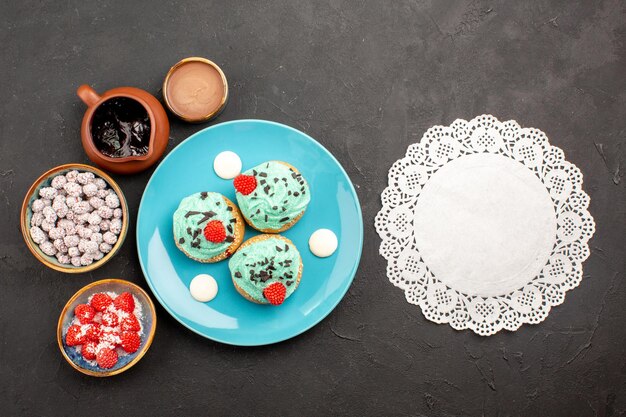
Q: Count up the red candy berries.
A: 14